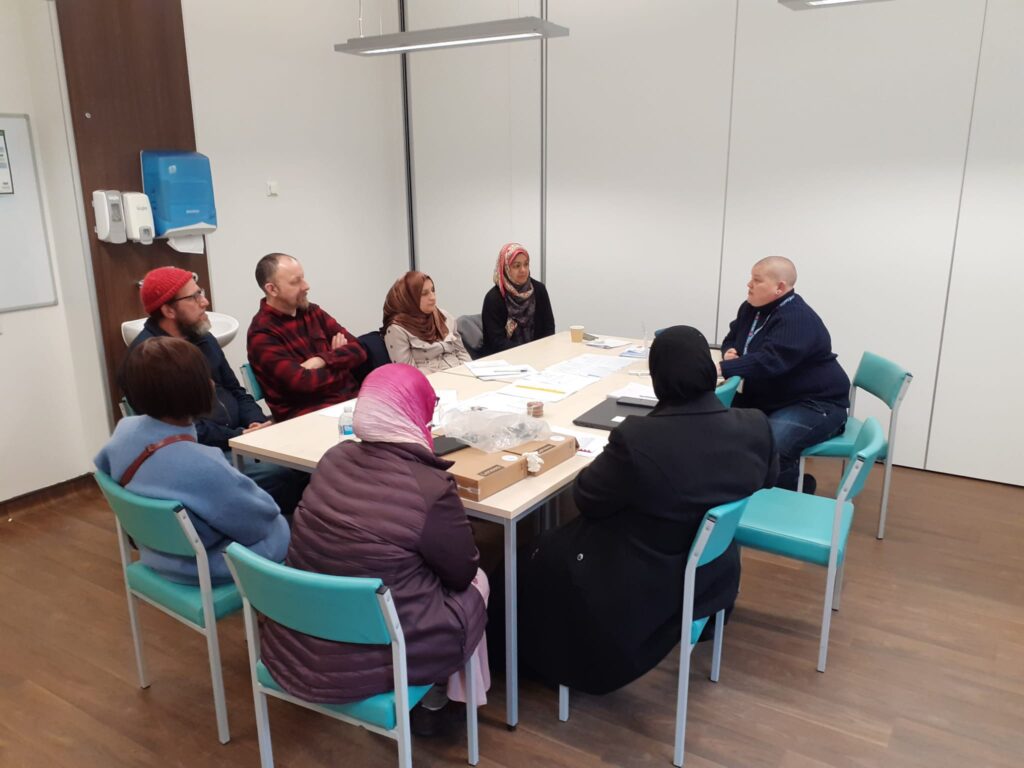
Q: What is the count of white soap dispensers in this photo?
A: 2